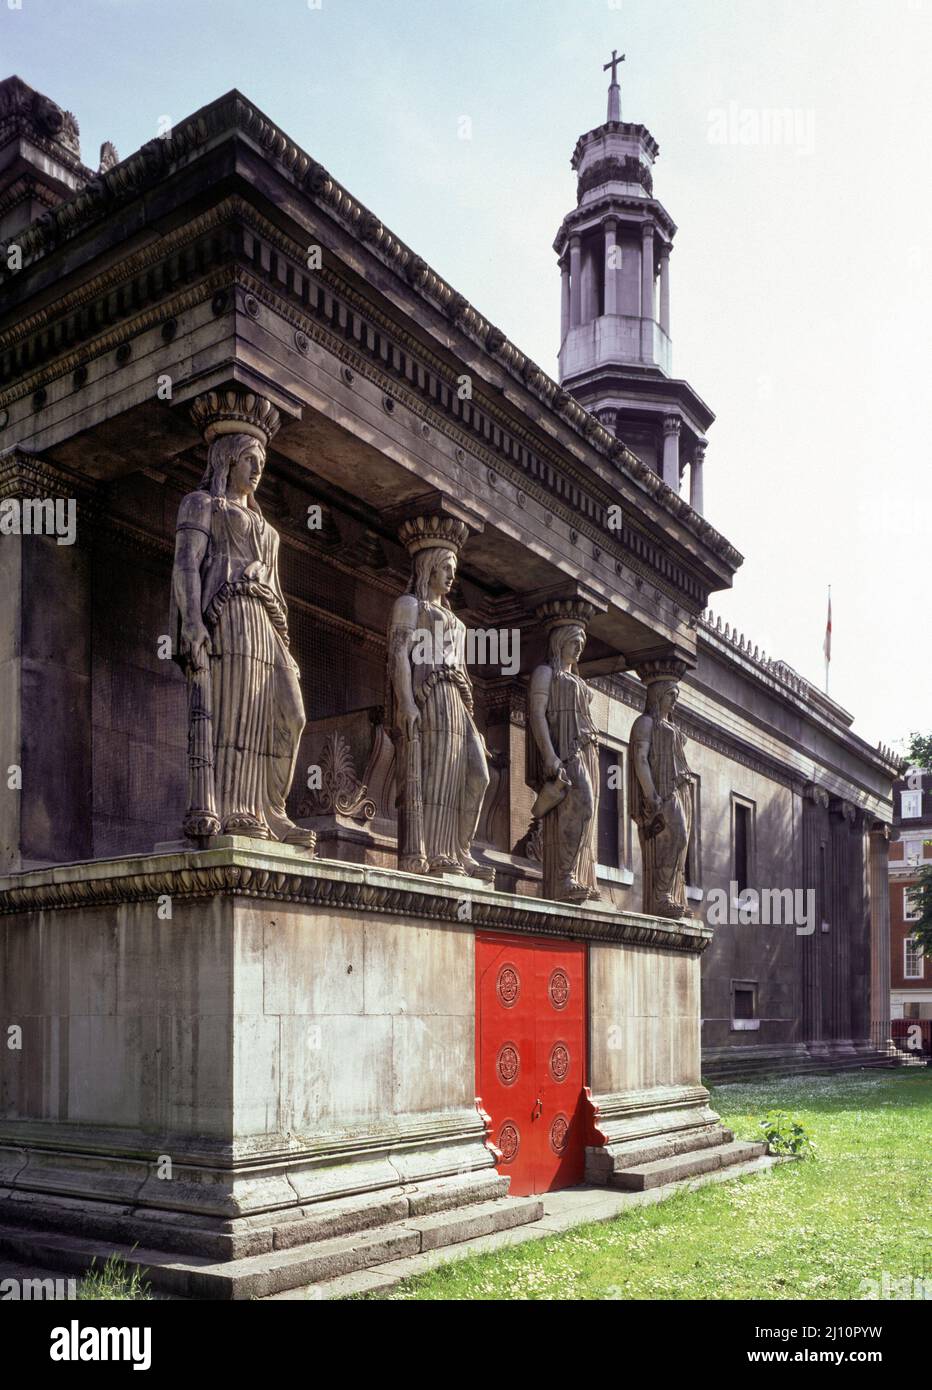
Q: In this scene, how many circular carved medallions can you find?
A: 6